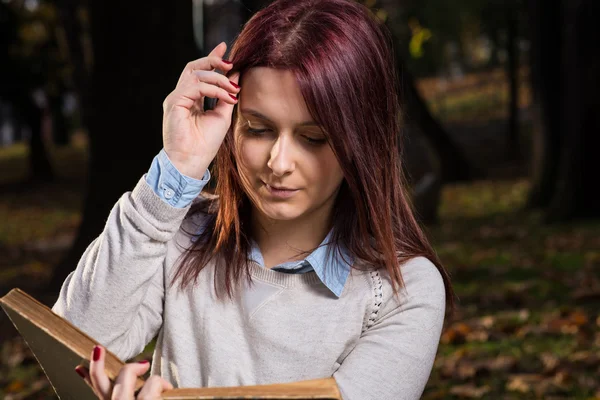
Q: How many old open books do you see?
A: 1